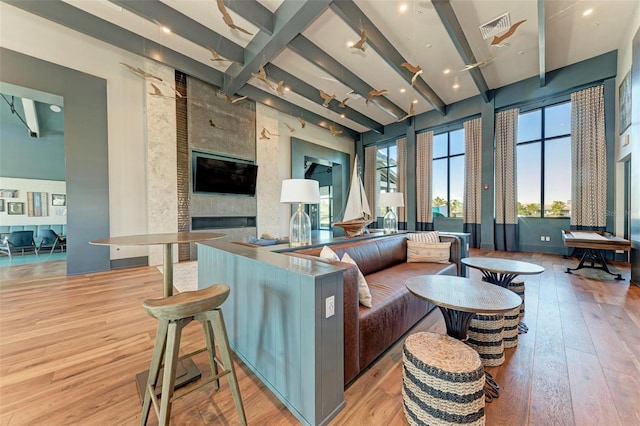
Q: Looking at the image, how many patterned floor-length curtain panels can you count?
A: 6